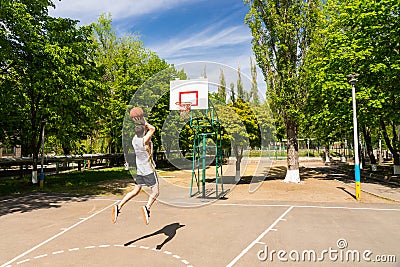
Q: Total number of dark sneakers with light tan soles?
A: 2